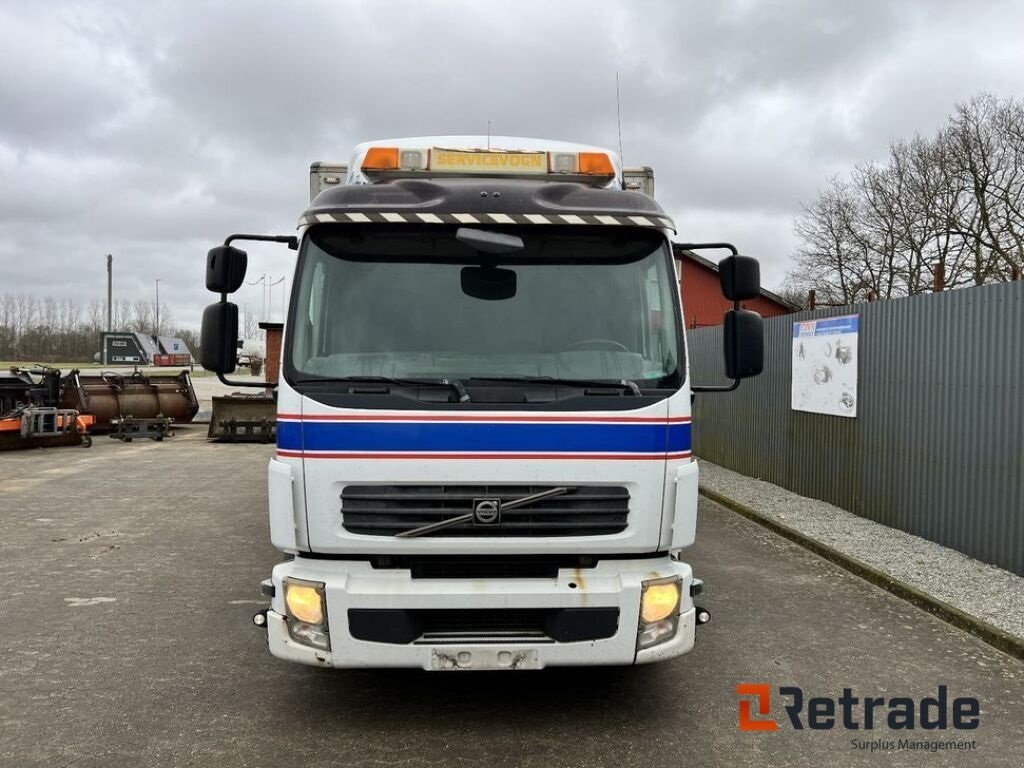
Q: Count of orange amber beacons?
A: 2